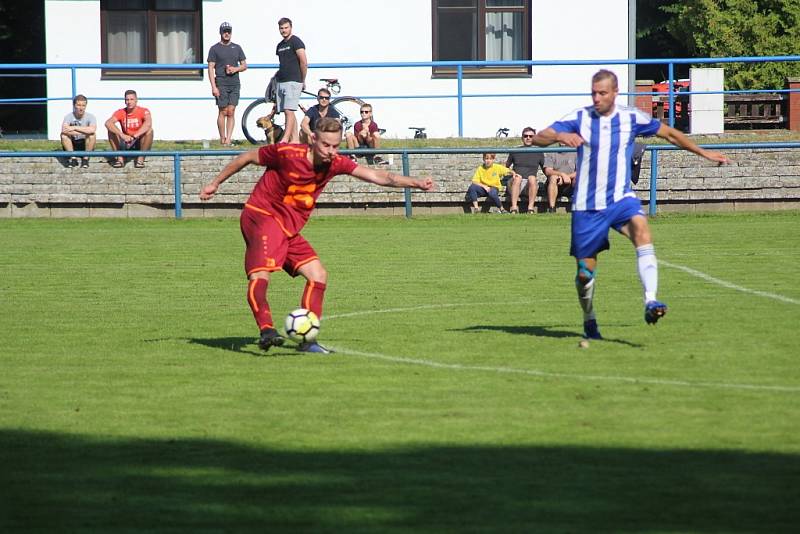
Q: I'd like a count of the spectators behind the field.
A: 9